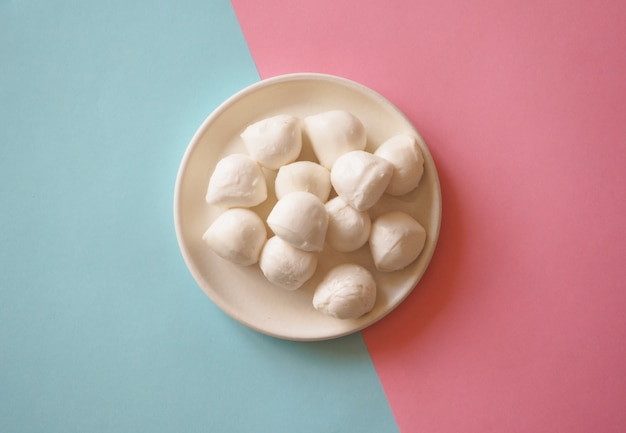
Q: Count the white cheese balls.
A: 12